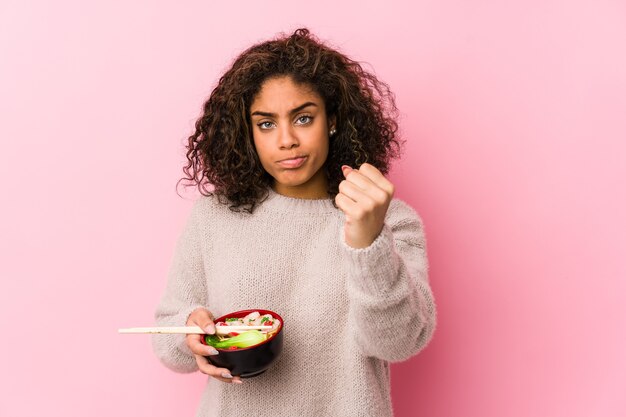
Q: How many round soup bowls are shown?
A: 1